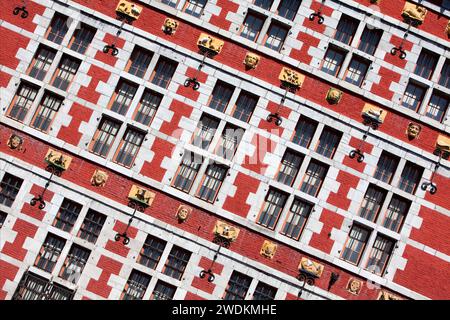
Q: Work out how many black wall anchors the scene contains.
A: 11